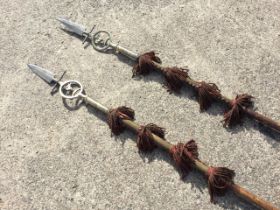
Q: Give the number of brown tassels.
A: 8